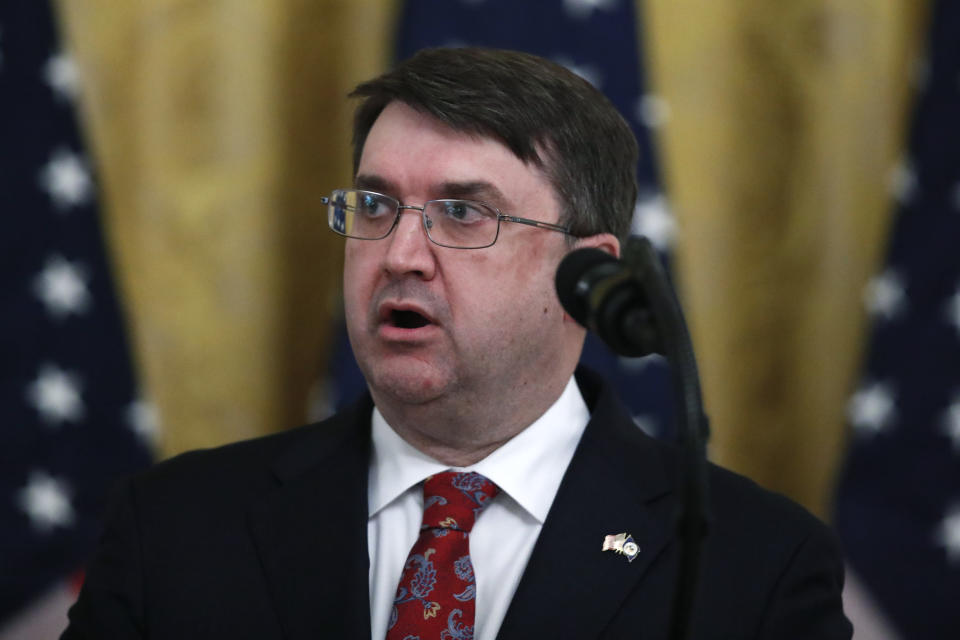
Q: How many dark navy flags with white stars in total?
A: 3